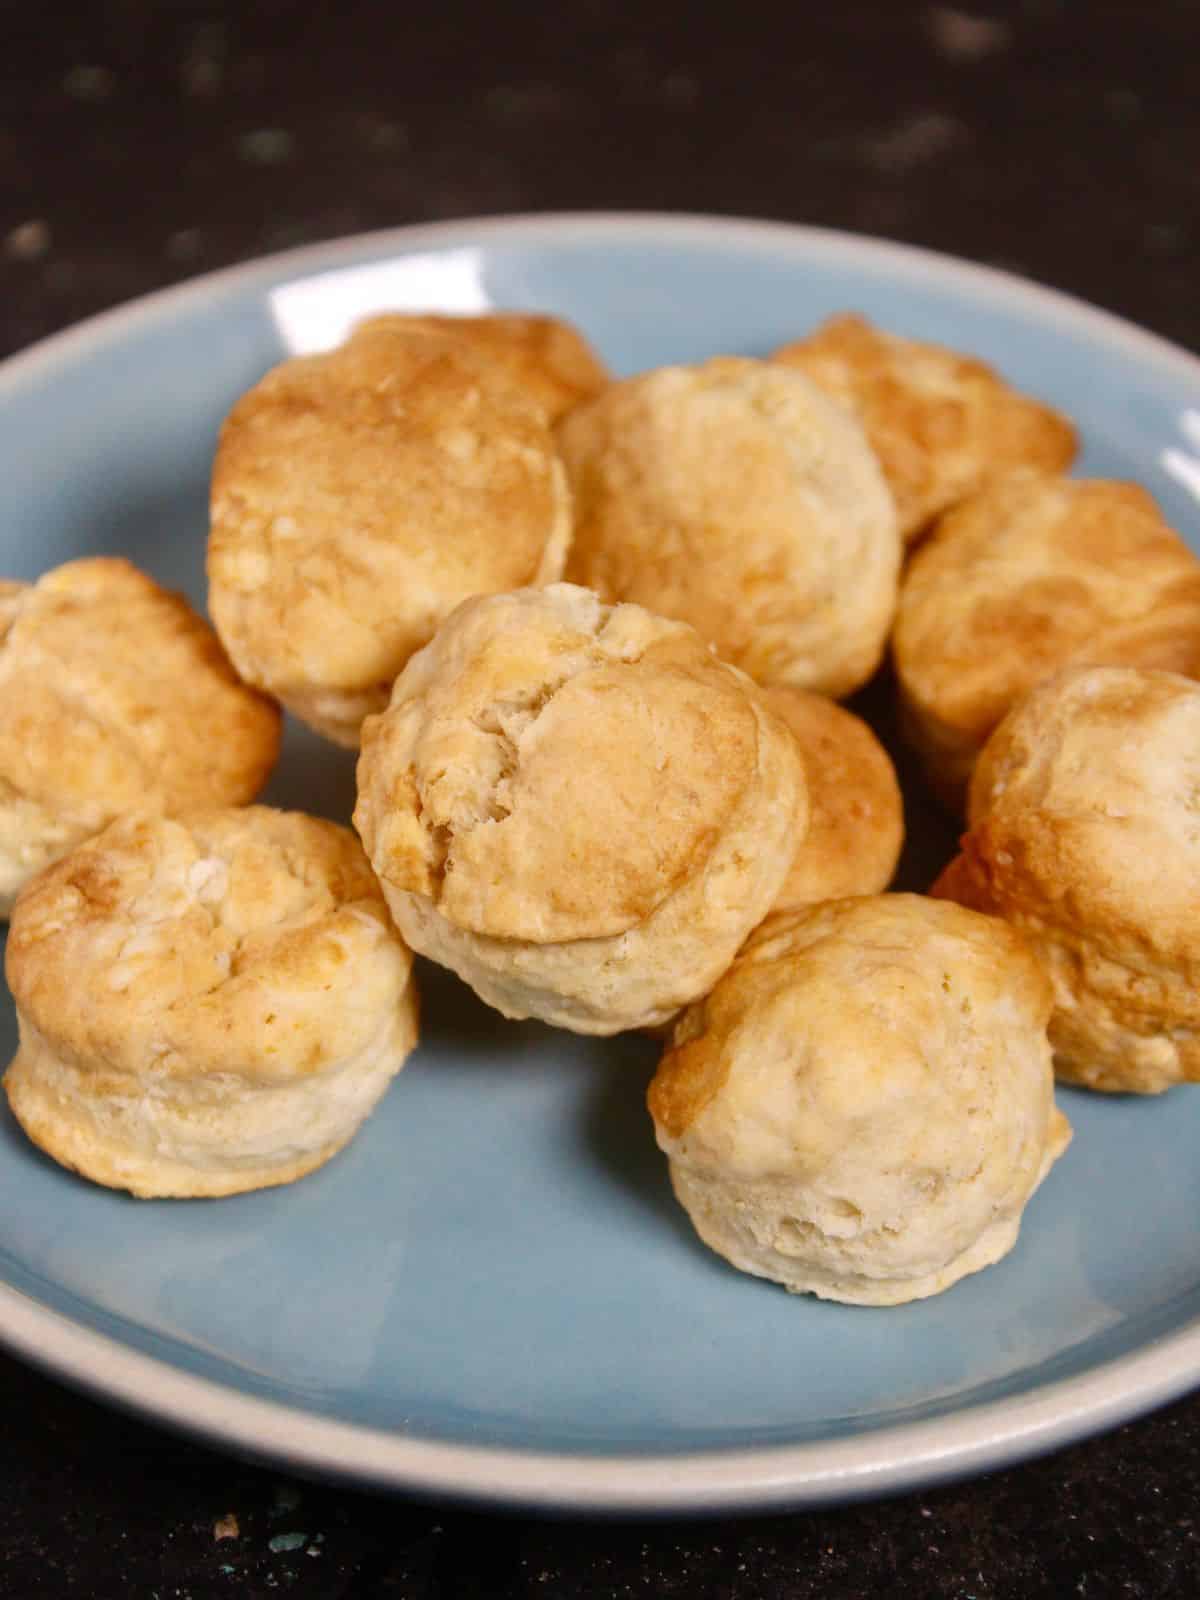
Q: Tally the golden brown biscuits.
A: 11